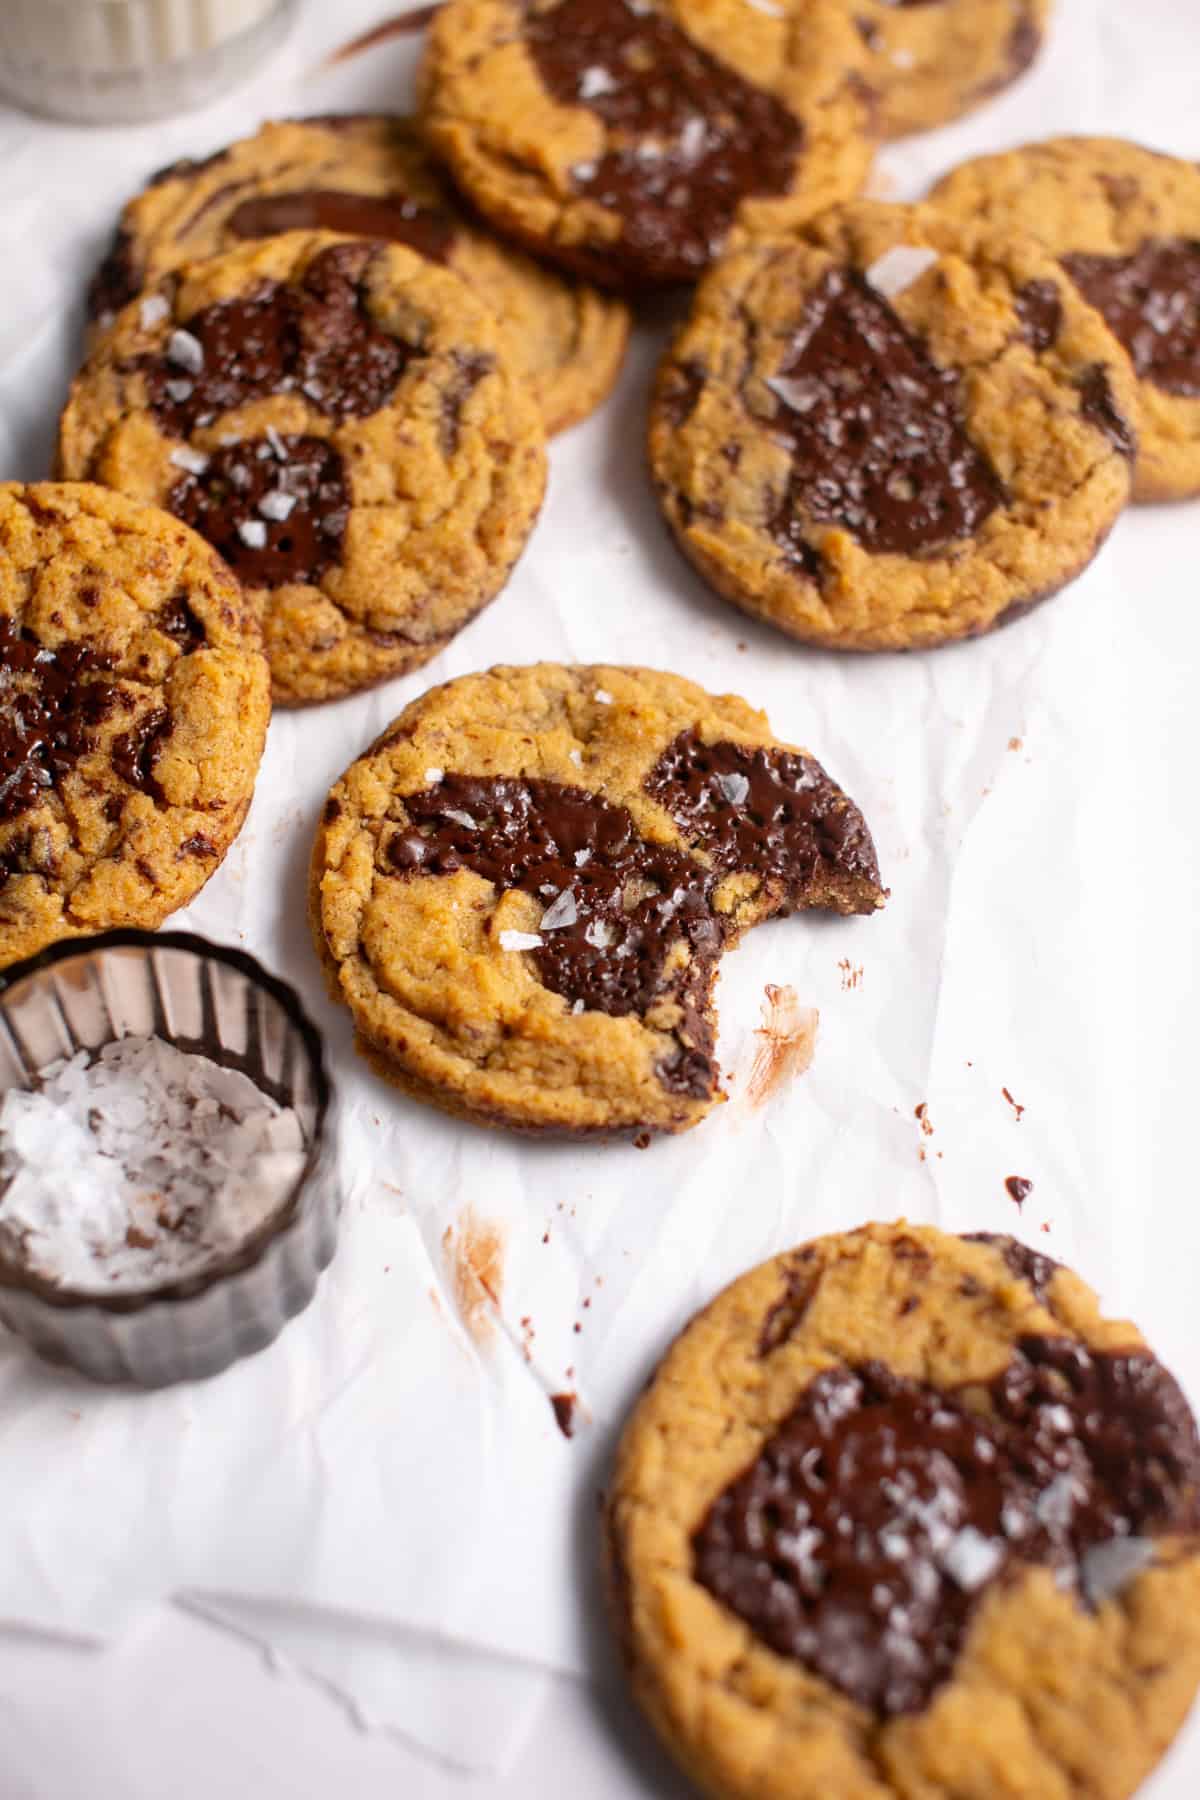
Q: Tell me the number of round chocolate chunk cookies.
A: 9